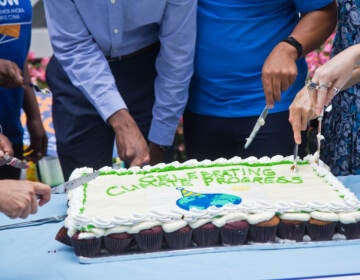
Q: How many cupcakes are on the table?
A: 11